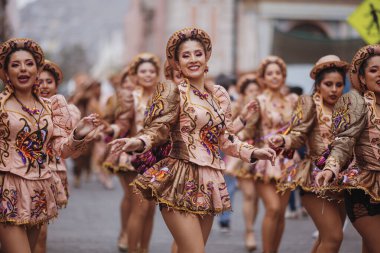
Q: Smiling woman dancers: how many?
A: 6